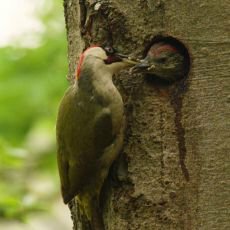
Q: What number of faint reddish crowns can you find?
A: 1